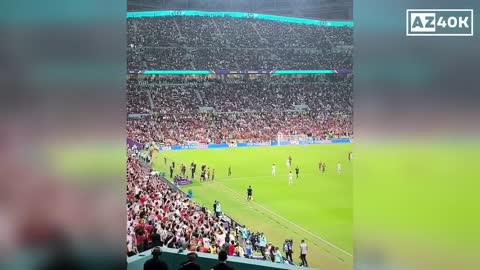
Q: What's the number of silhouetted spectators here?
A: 3